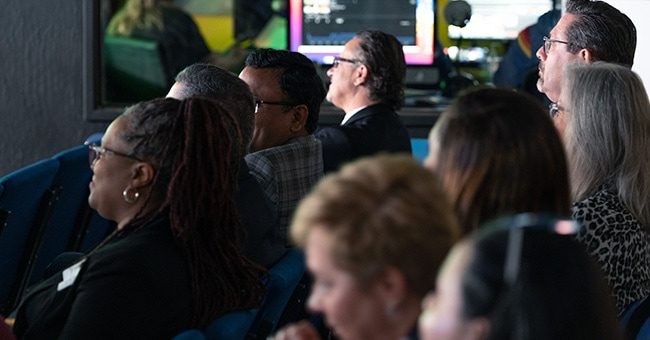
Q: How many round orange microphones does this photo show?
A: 0